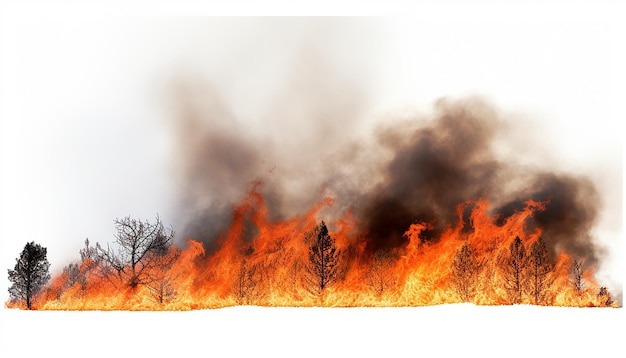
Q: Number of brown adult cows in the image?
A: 0